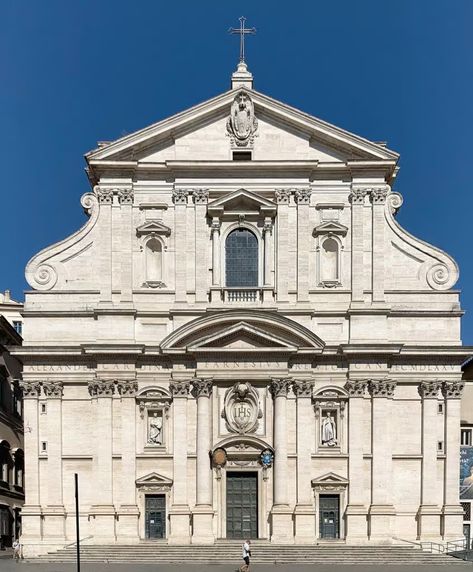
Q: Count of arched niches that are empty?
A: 2